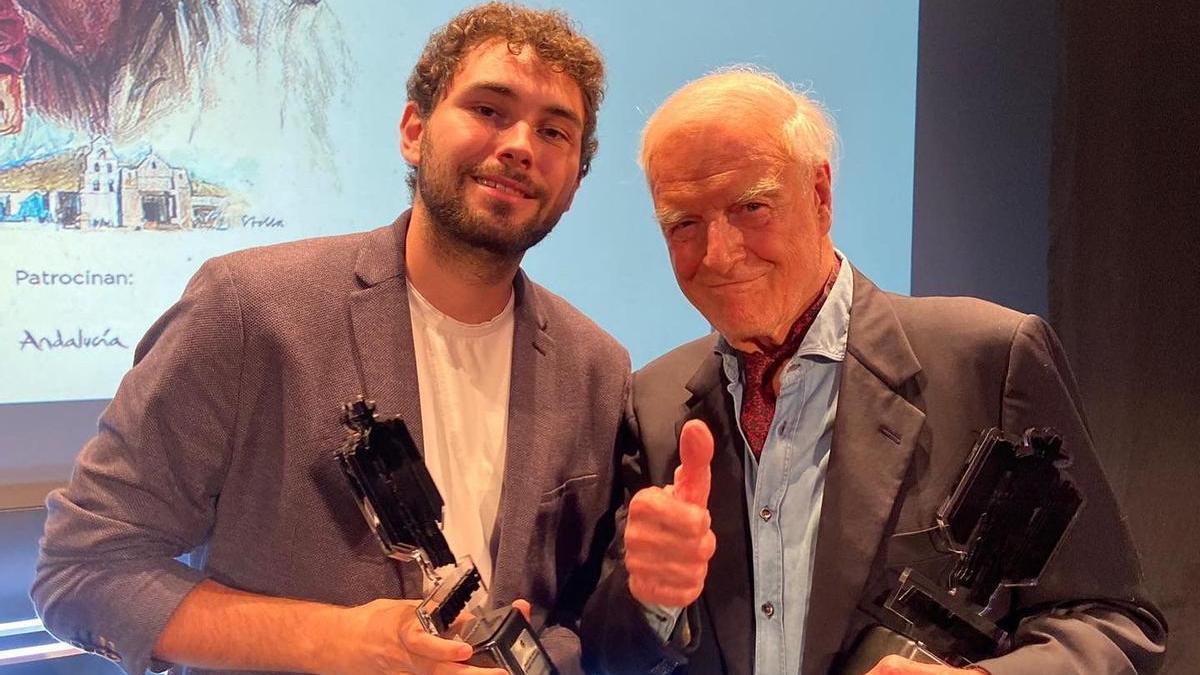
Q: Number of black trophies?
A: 2